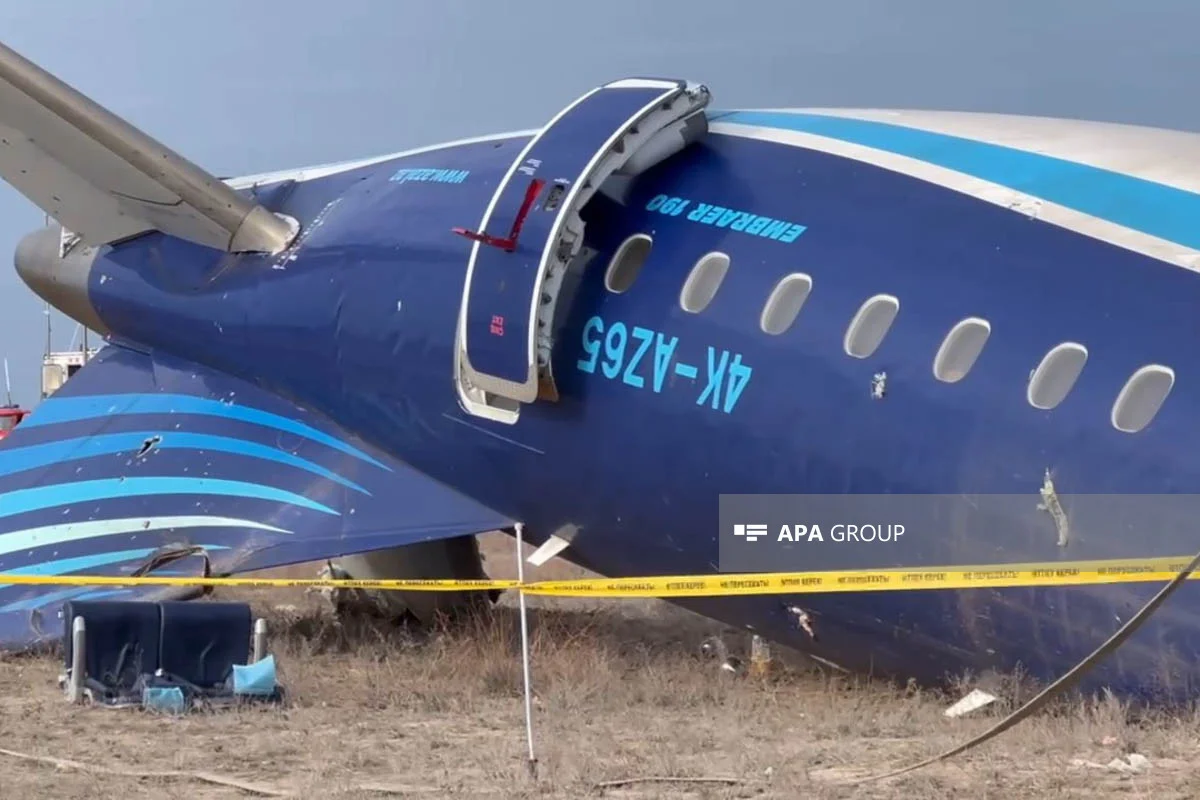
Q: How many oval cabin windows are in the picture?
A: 7